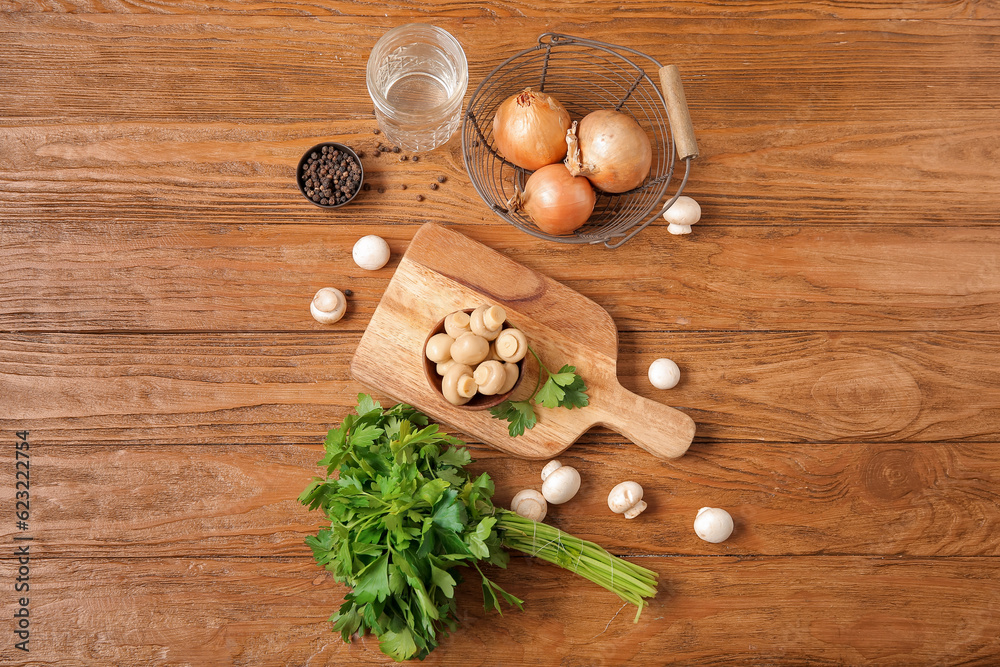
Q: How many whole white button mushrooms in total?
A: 8